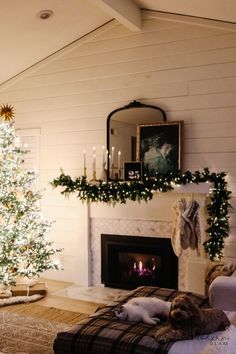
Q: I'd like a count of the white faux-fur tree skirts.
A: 1